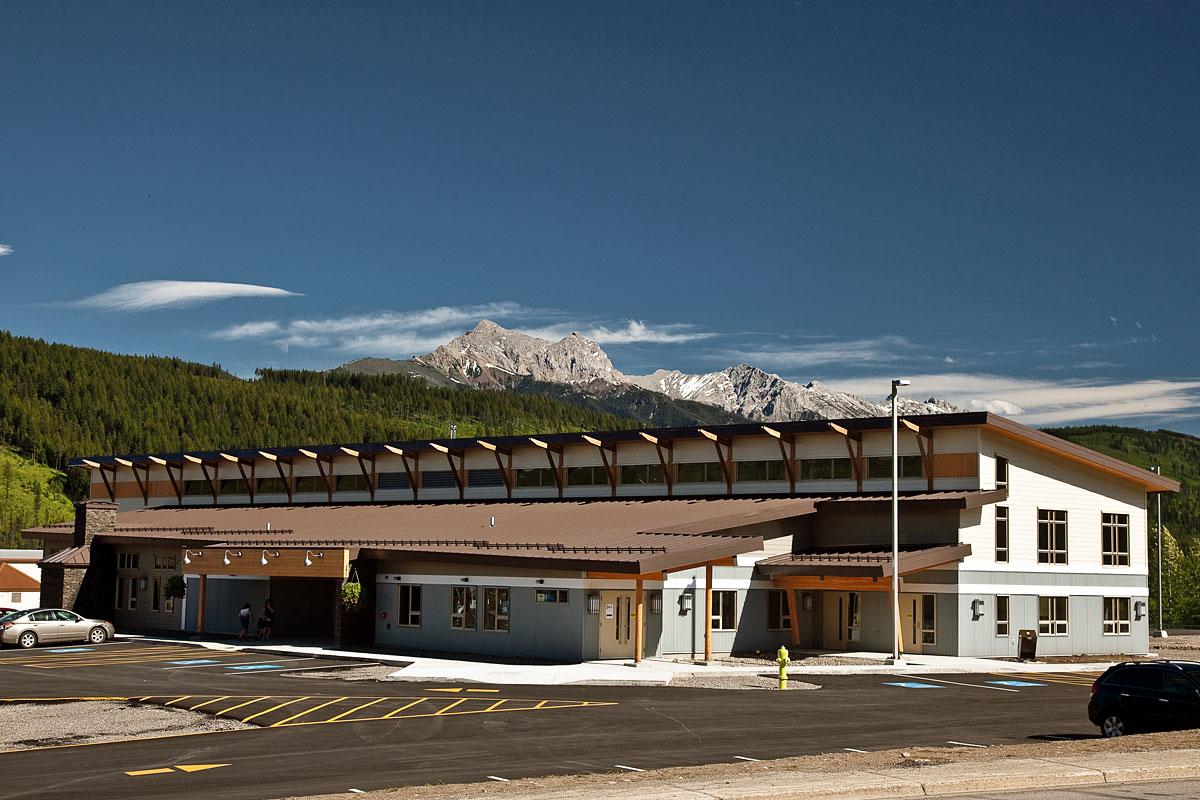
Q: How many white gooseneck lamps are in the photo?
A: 4